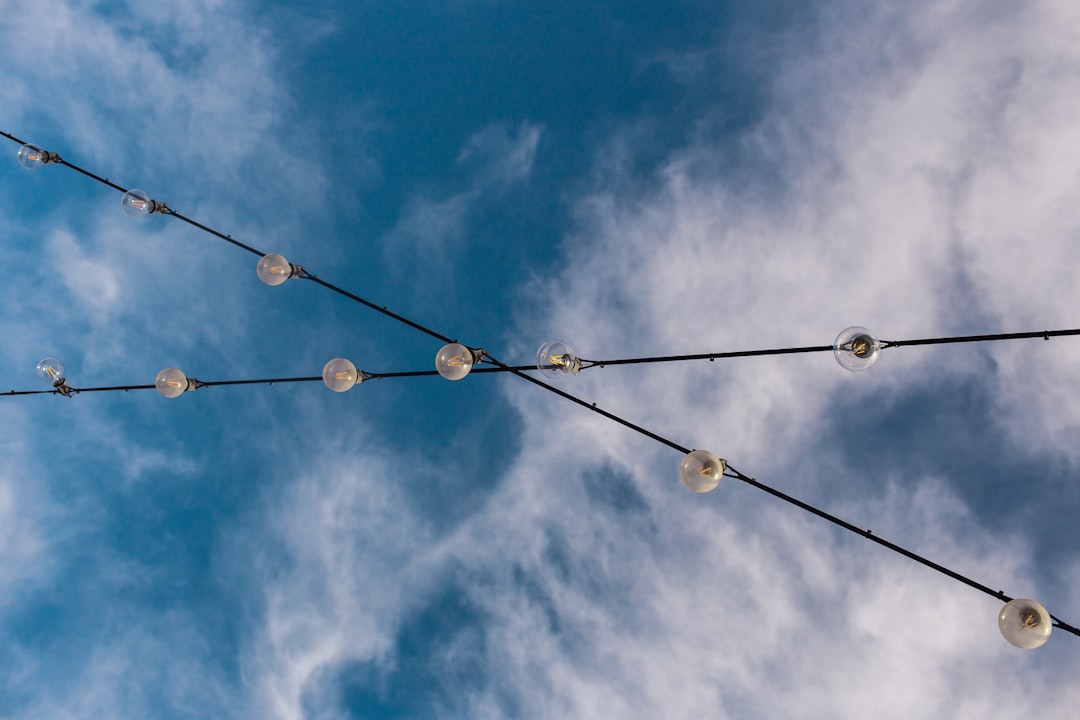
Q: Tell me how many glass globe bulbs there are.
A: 11